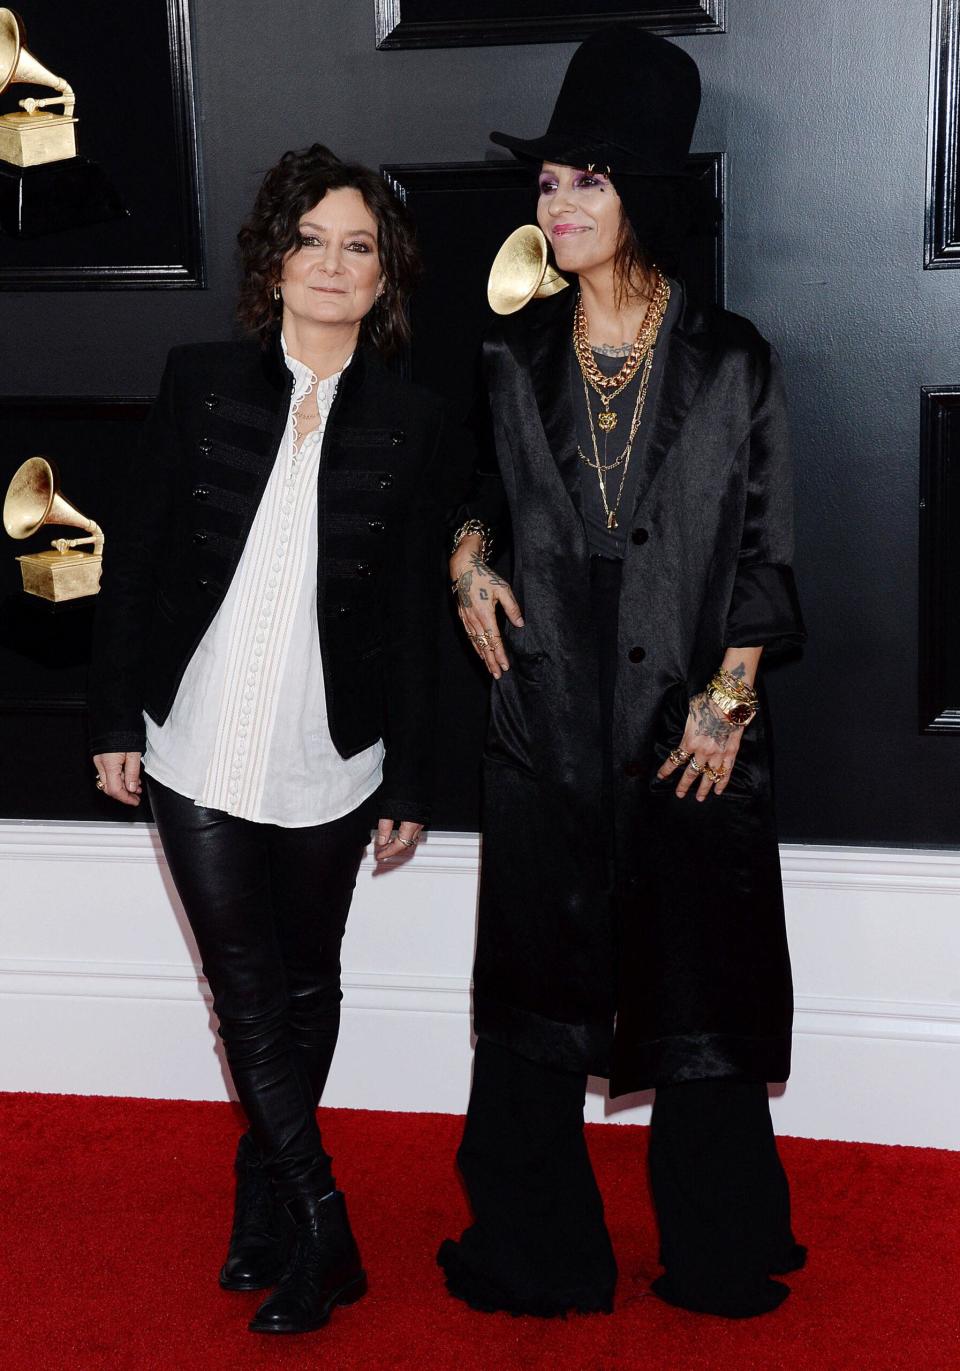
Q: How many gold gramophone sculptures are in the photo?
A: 3